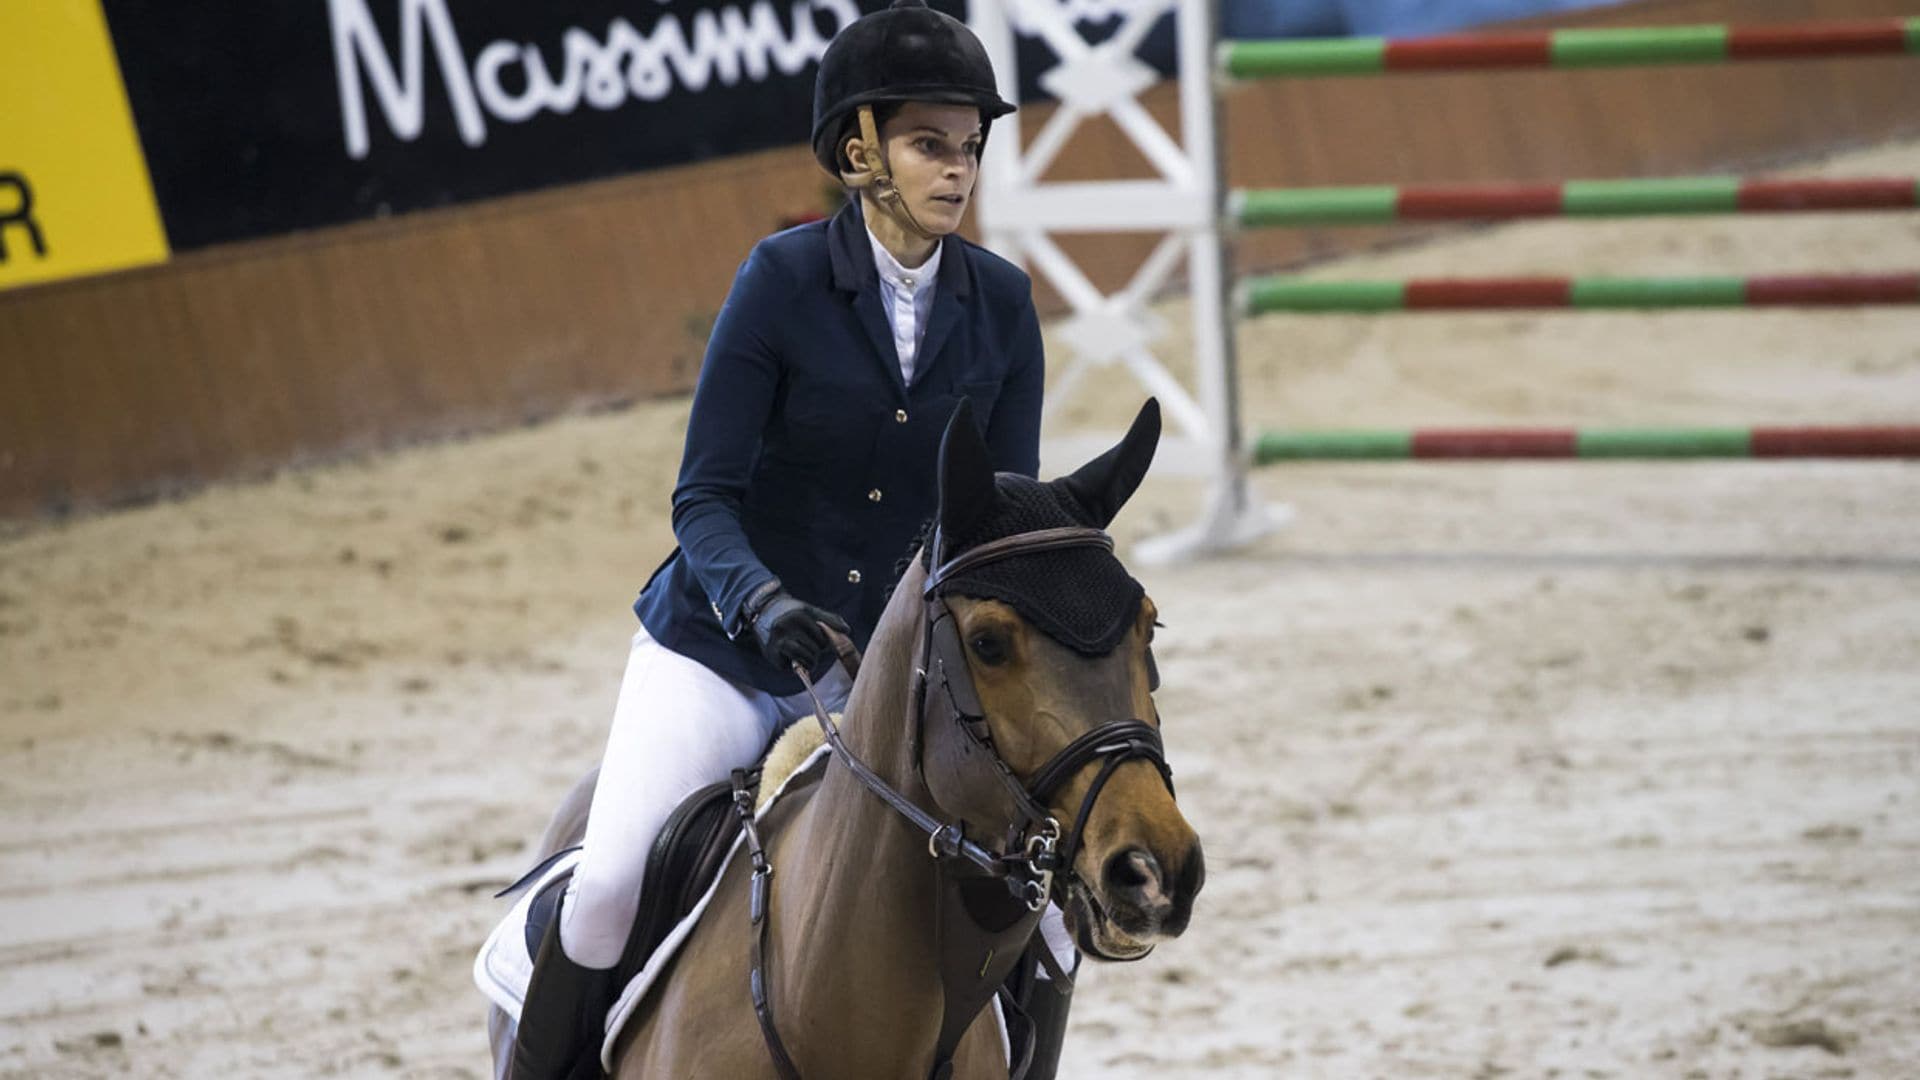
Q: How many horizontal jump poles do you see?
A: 4